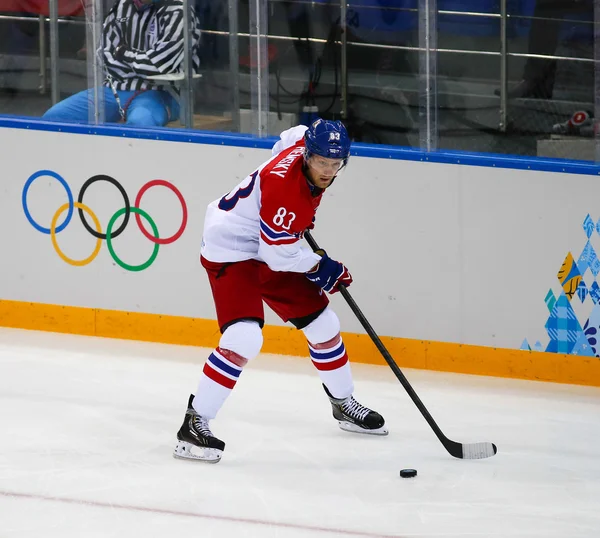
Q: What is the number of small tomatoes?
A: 0